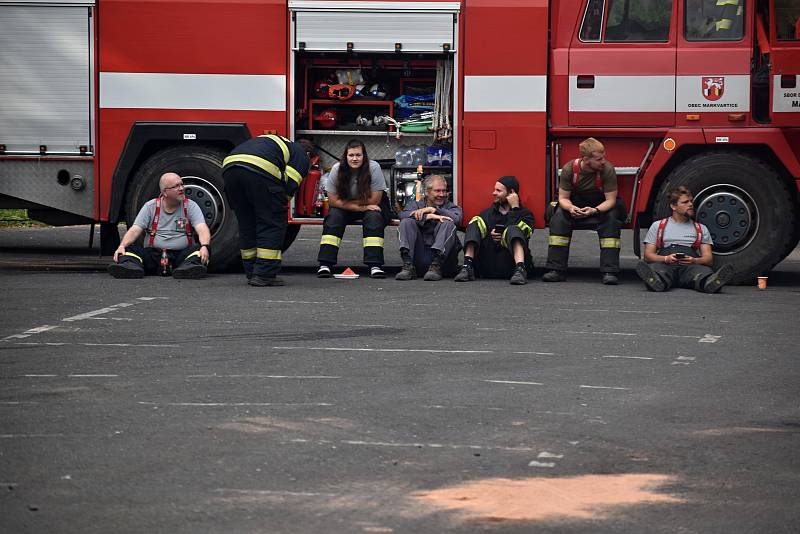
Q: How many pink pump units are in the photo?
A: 0